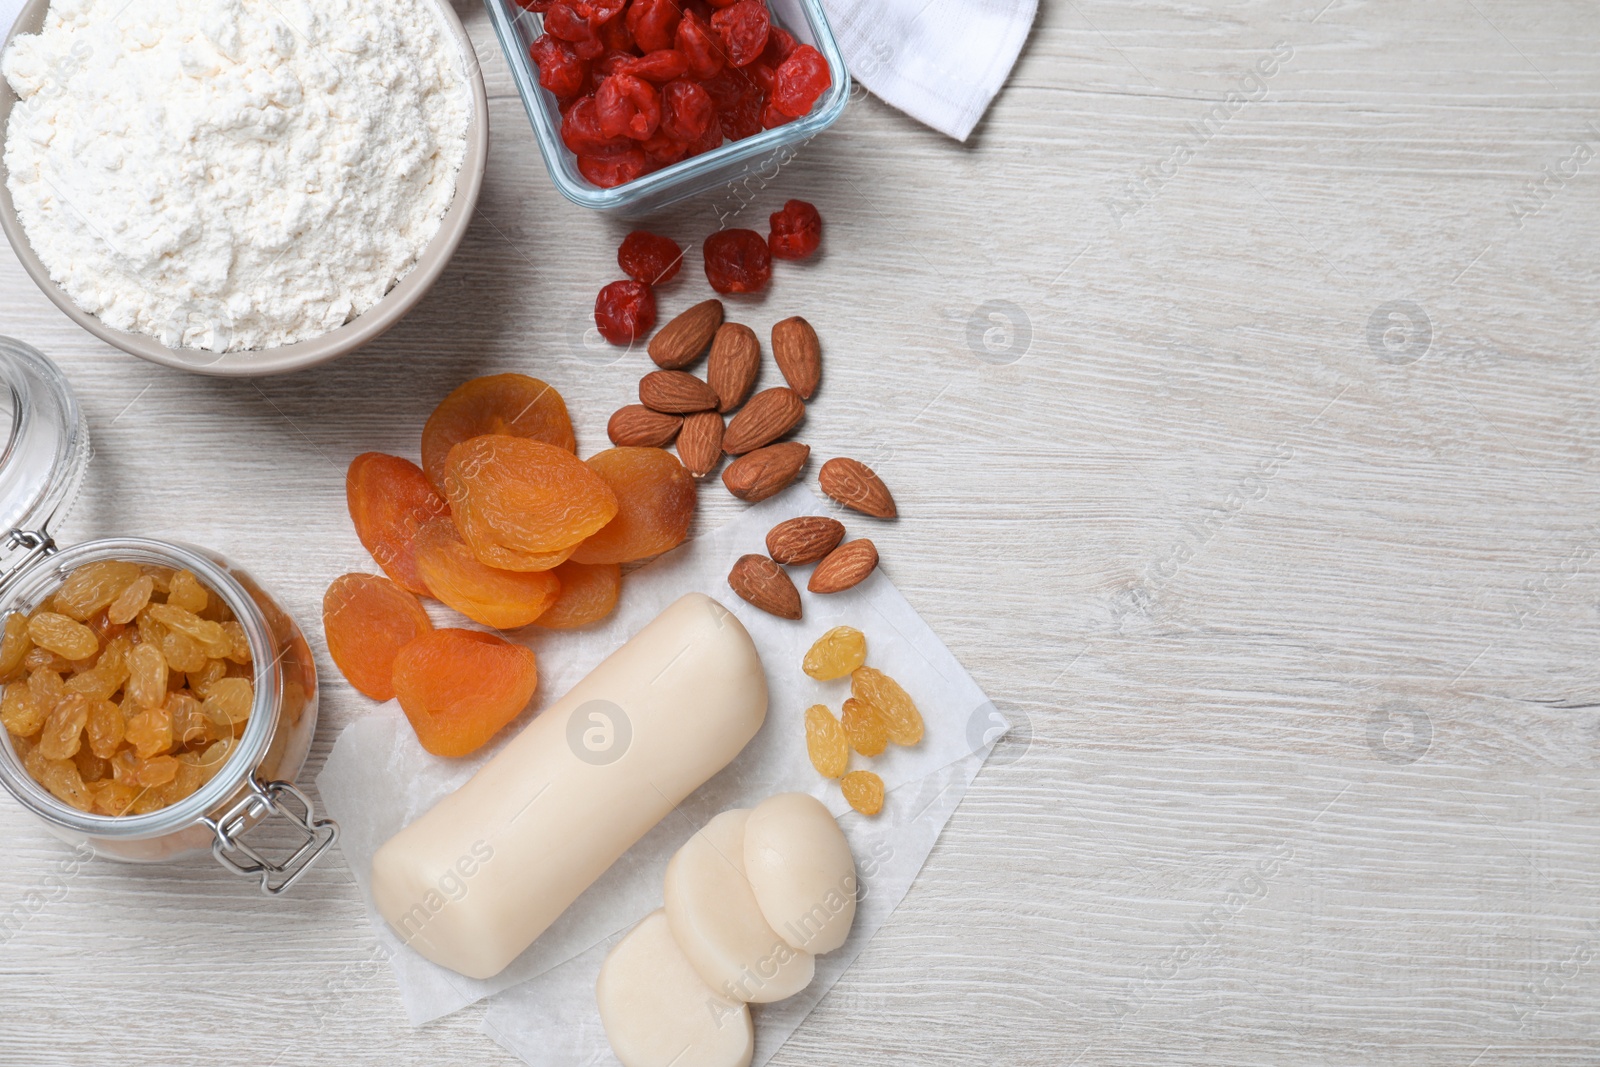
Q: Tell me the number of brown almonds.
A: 12